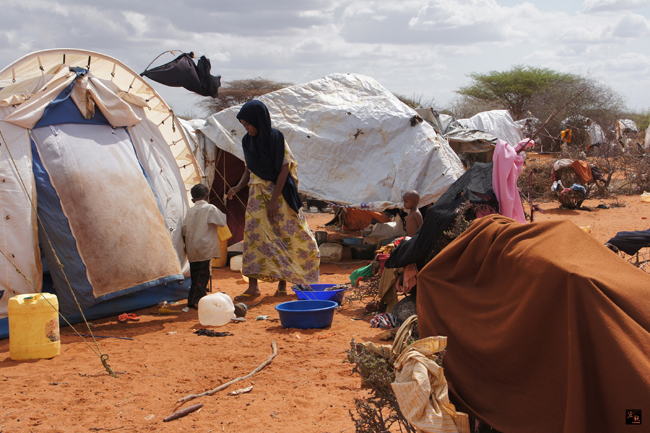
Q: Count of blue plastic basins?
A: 2